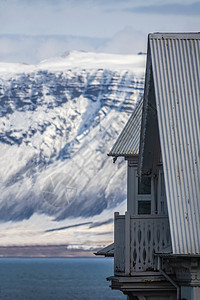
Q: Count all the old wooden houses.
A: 1